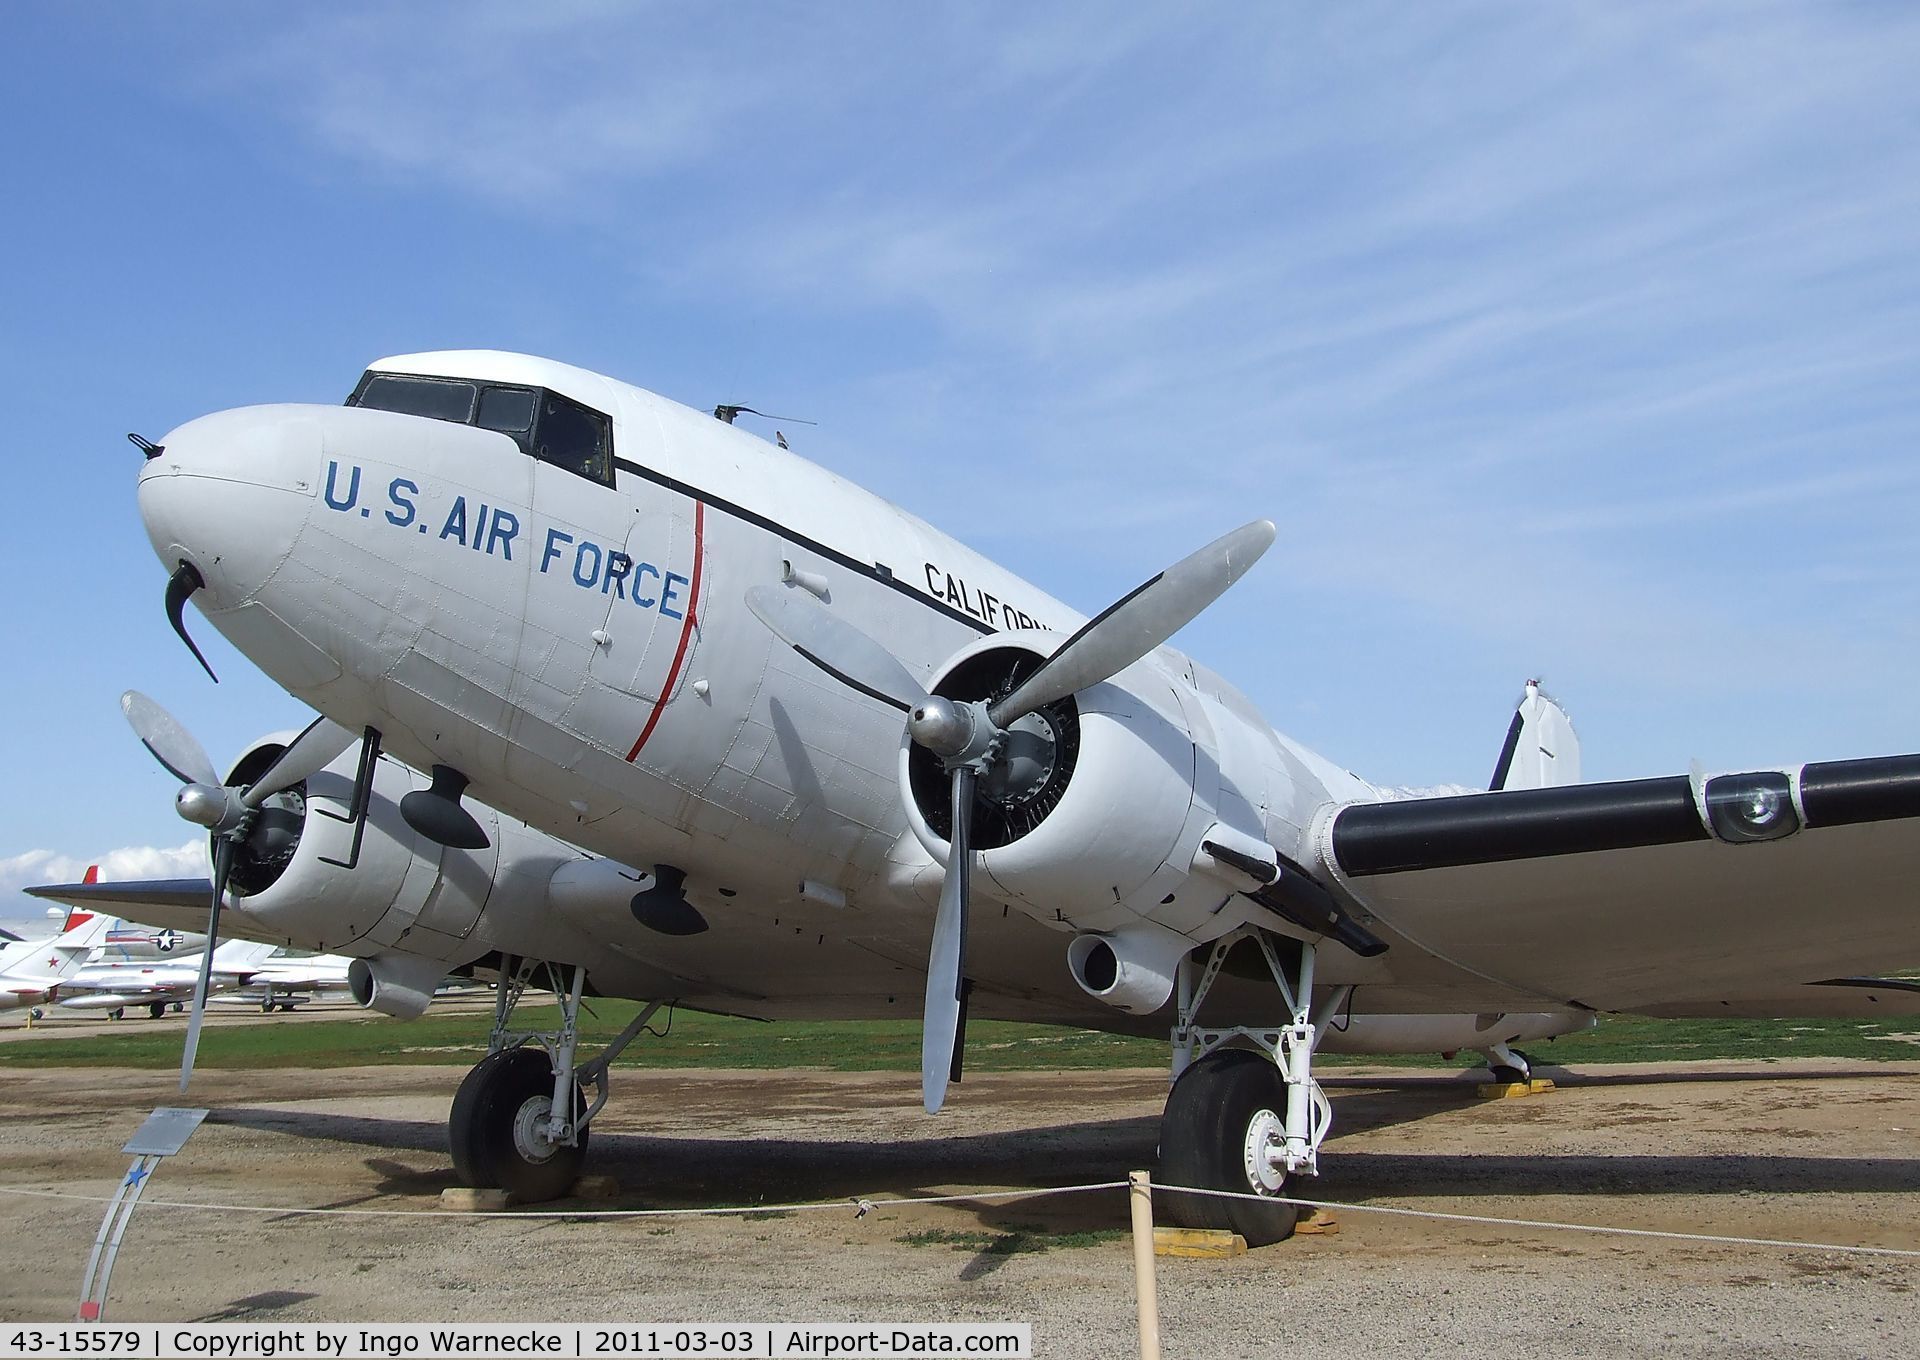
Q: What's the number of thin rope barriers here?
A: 1